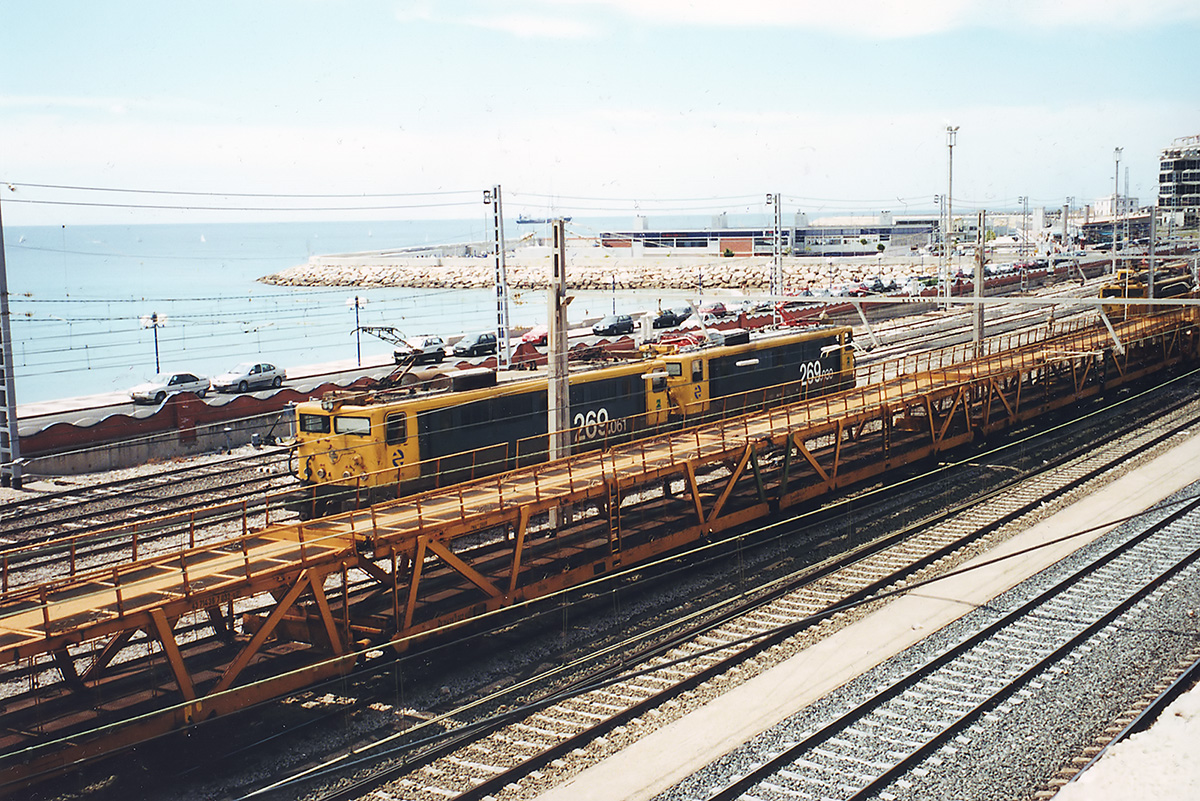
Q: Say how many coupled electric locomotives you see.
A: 2